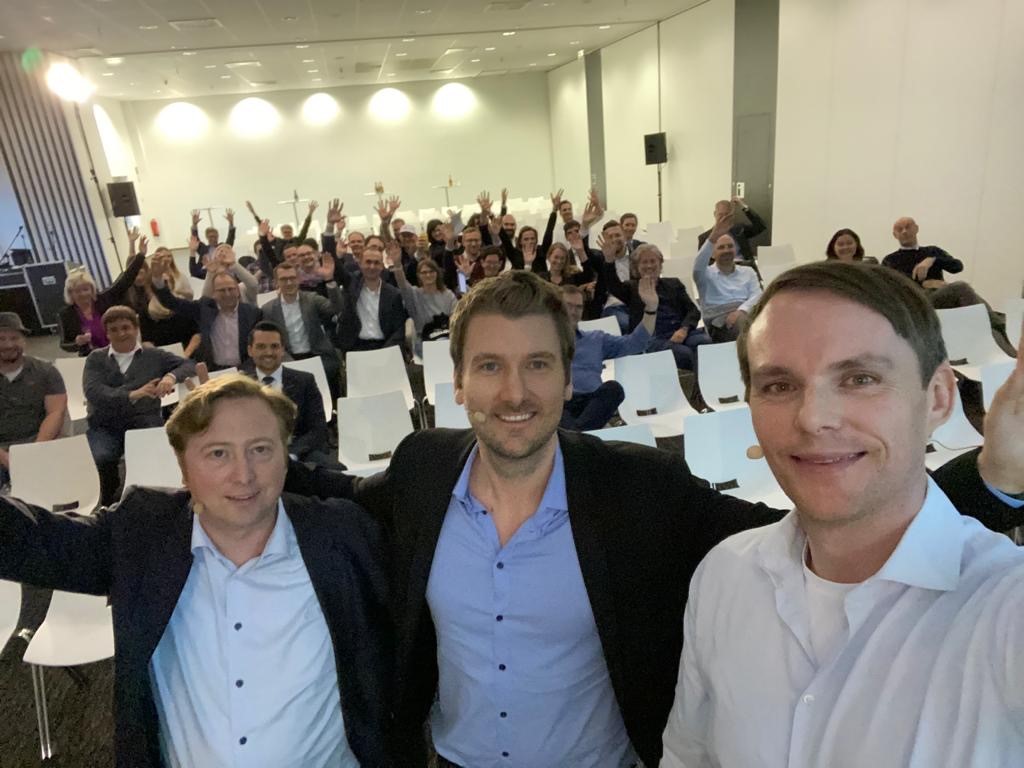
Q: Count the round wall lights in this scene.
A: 5